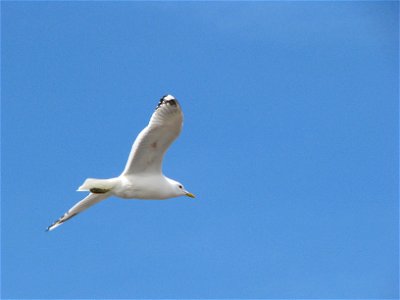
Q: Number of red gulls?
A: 0